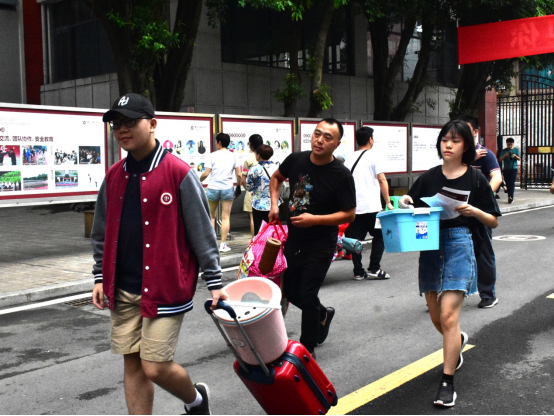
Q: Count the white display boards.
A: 6